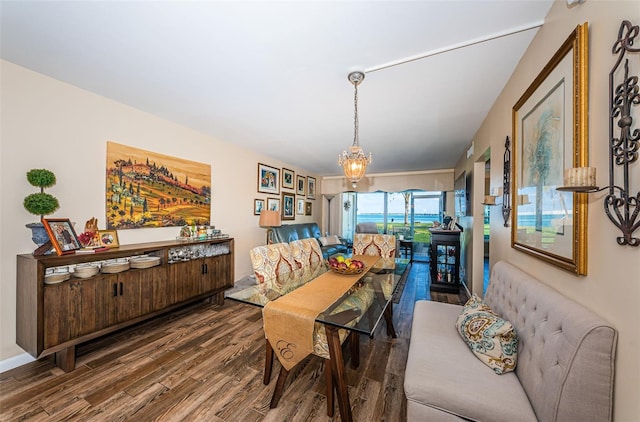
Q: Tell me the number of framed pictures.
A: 12